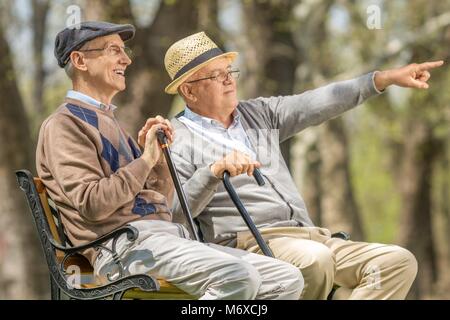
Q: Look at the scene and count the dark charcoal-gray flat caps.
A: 1